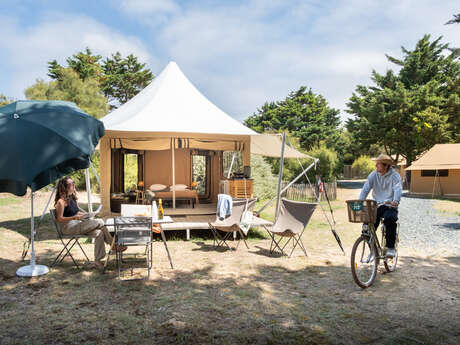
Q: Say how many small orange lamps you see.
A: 2